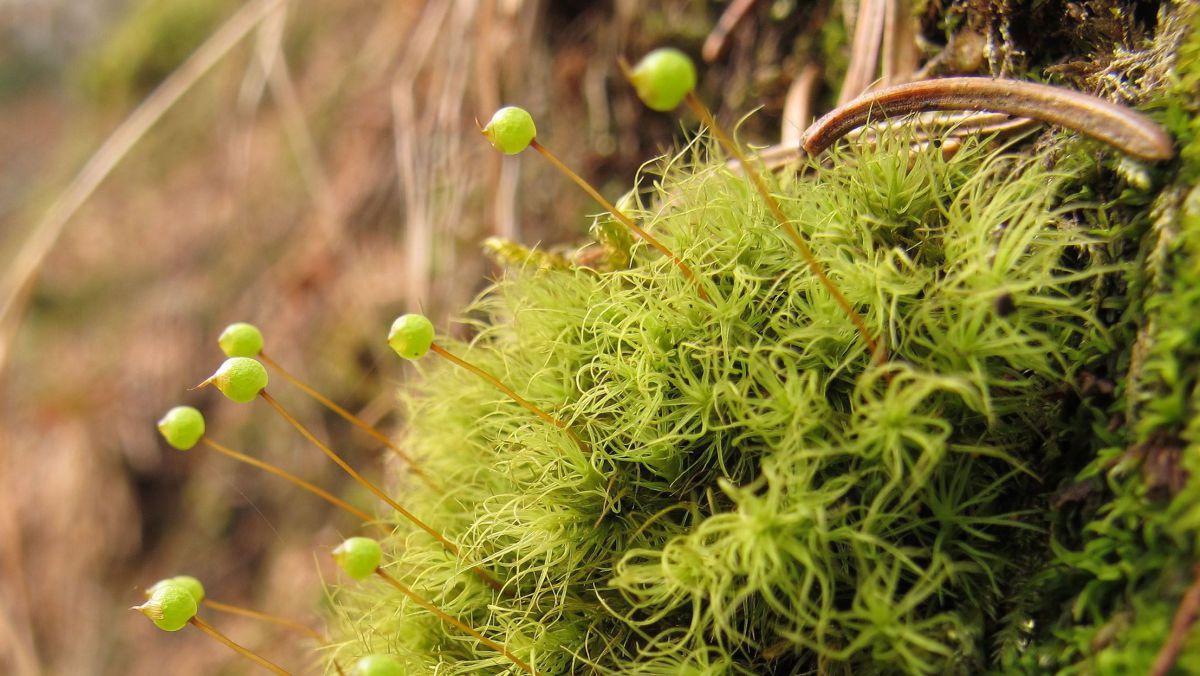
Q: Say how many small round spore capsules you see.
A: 10